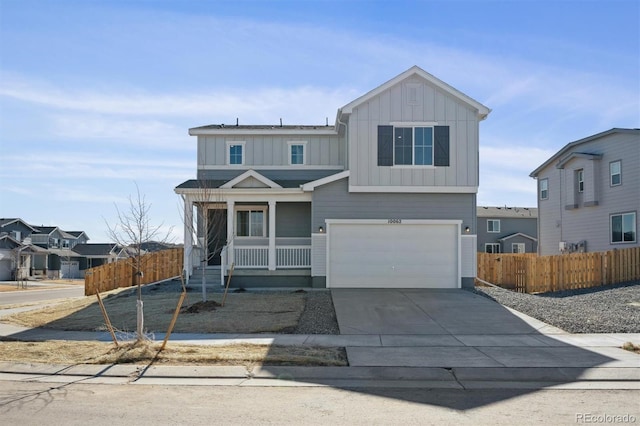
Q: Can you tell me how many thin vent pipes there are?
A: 3